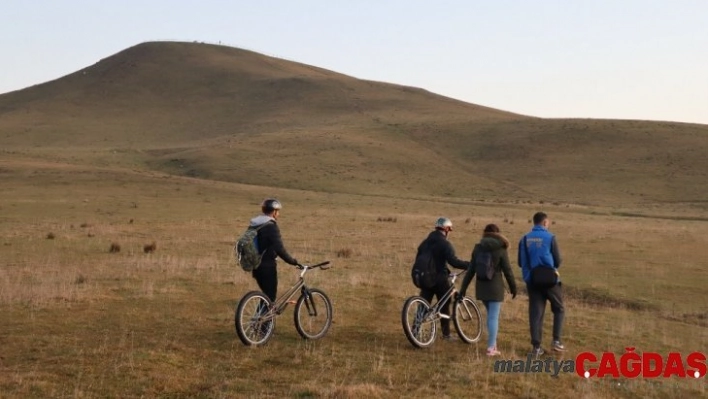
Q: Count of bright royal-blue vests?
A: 1